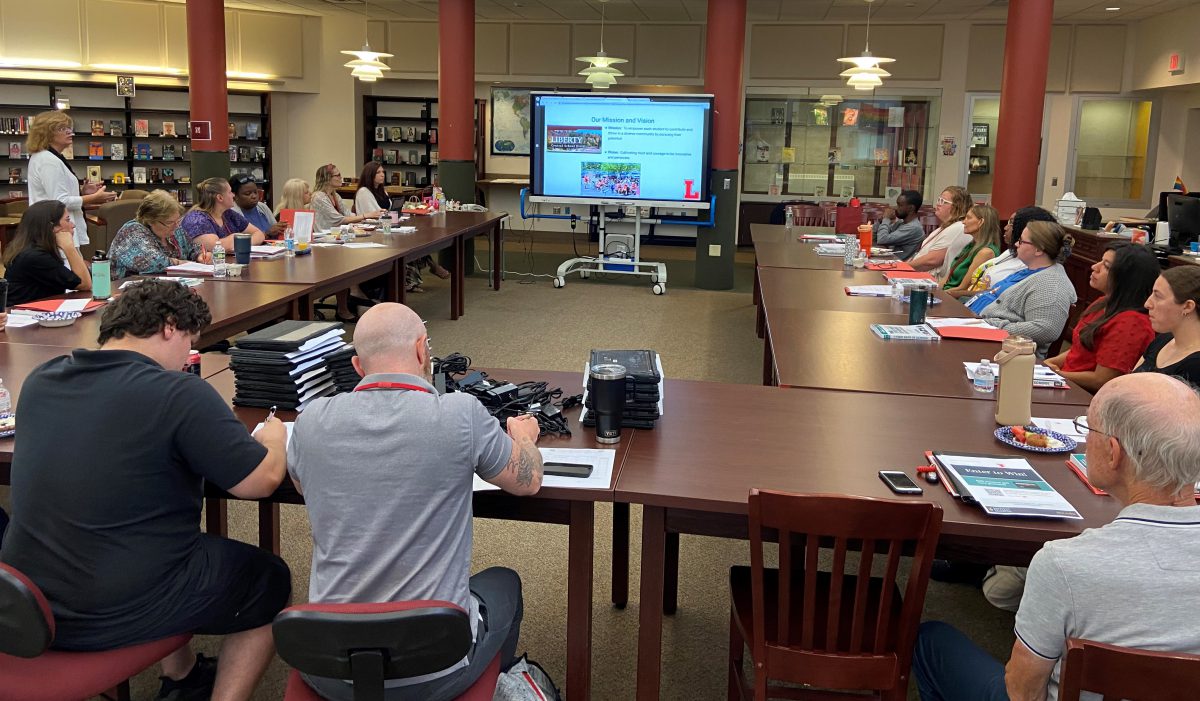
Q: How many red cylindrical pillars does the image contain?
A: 4